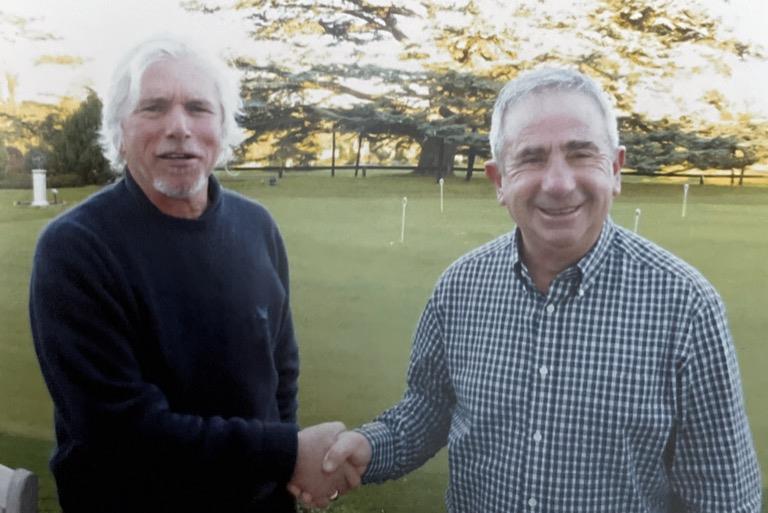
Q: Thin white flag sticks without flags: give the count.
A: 4